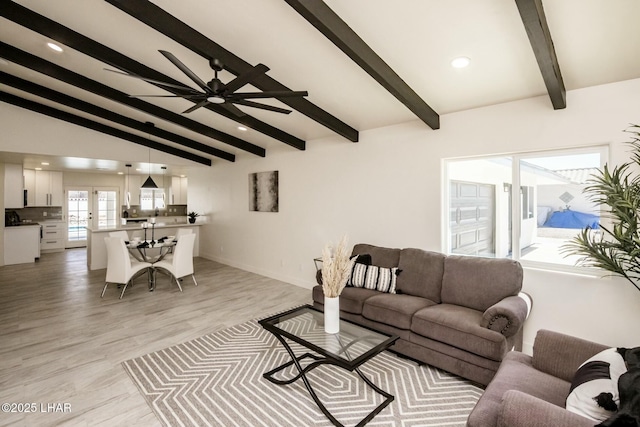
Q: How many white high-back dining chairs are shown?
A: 4